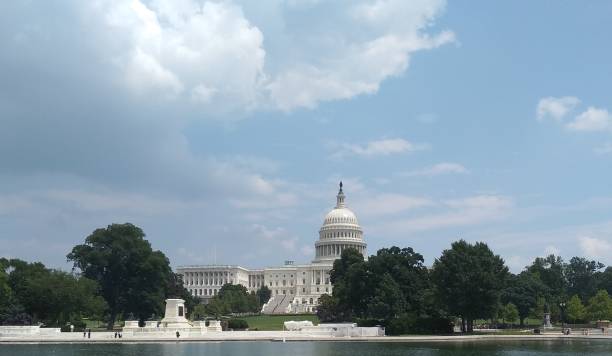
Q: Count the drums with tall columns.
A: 1